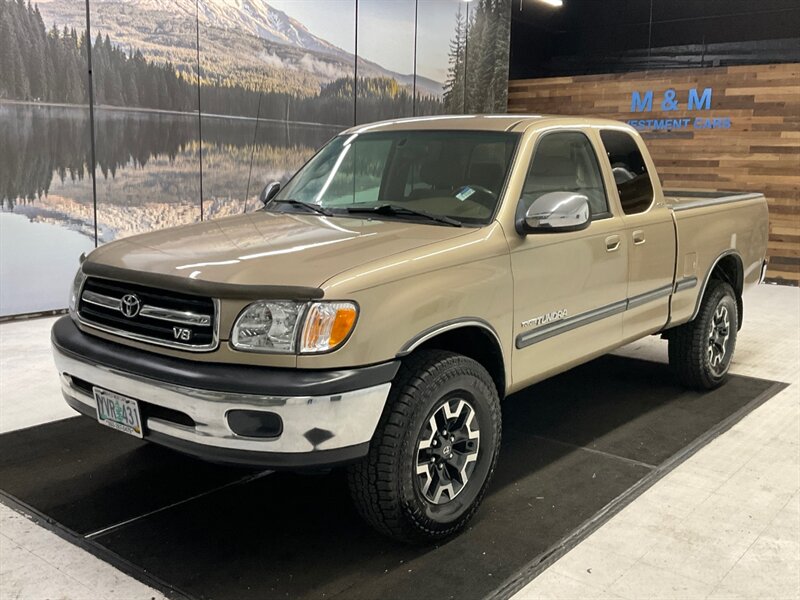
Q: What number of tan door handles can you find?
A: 2